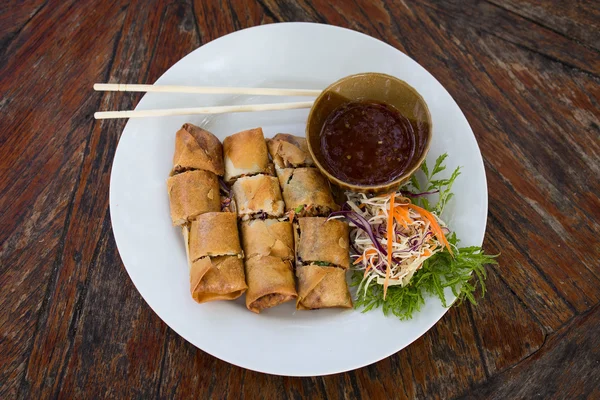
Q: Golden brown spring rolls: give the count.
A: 12